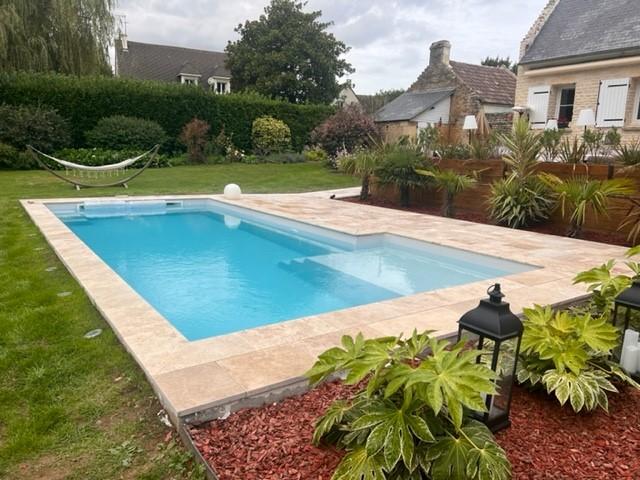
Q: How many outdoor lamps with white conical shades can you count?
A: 3